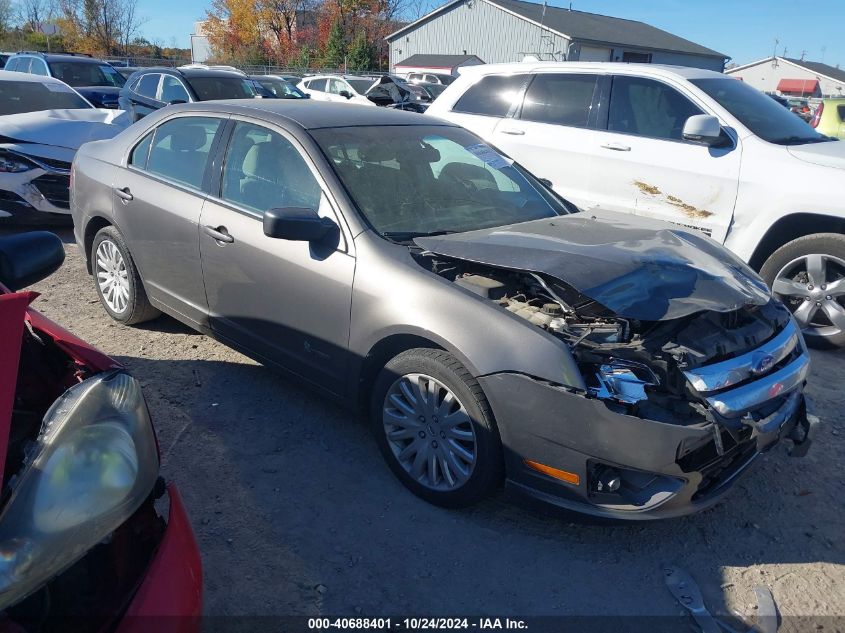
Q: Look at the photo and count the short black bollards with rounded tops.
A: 0